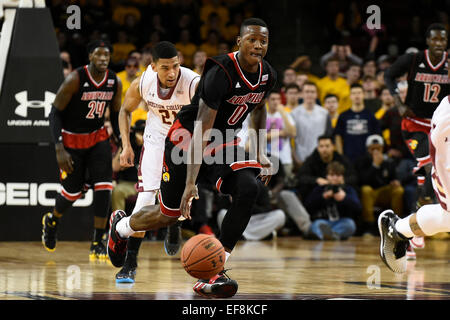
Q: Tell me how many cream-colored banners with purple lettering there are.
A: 0